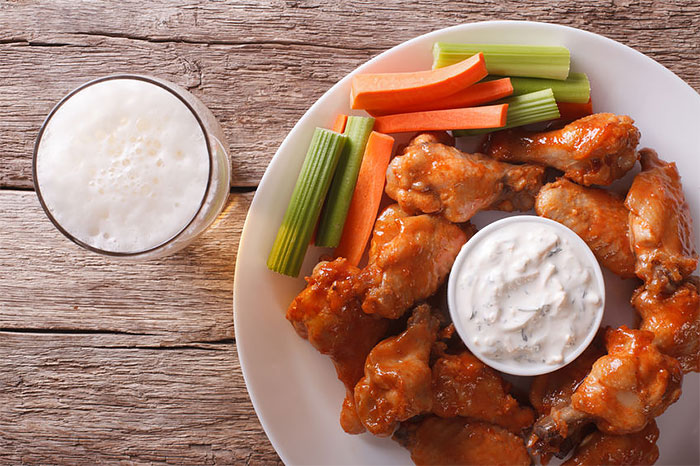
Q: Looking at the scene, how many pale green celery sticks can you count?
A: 5